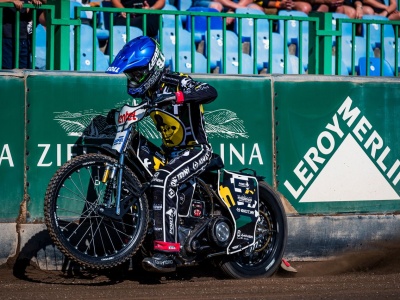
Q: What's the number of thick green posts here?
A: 2